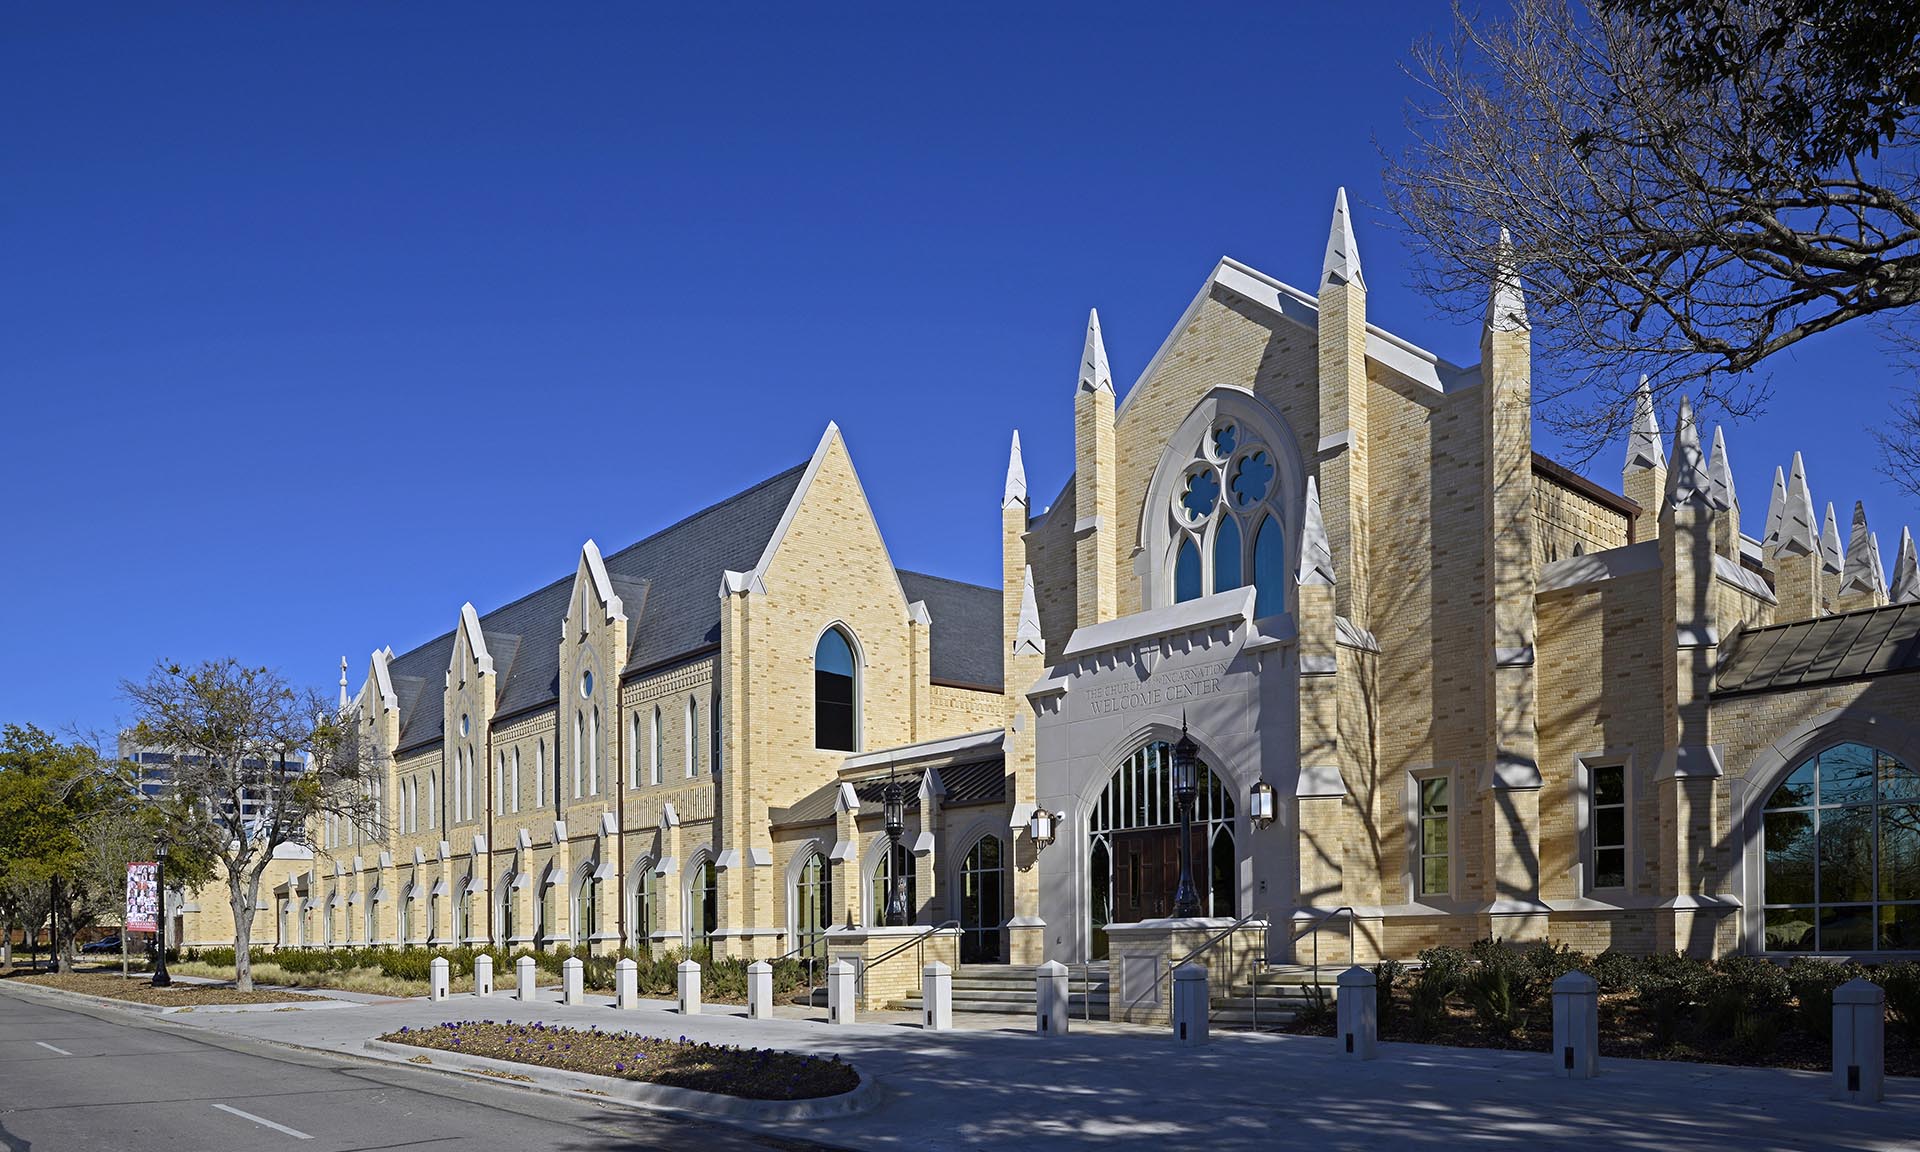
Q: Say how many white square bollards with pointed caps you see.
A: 14